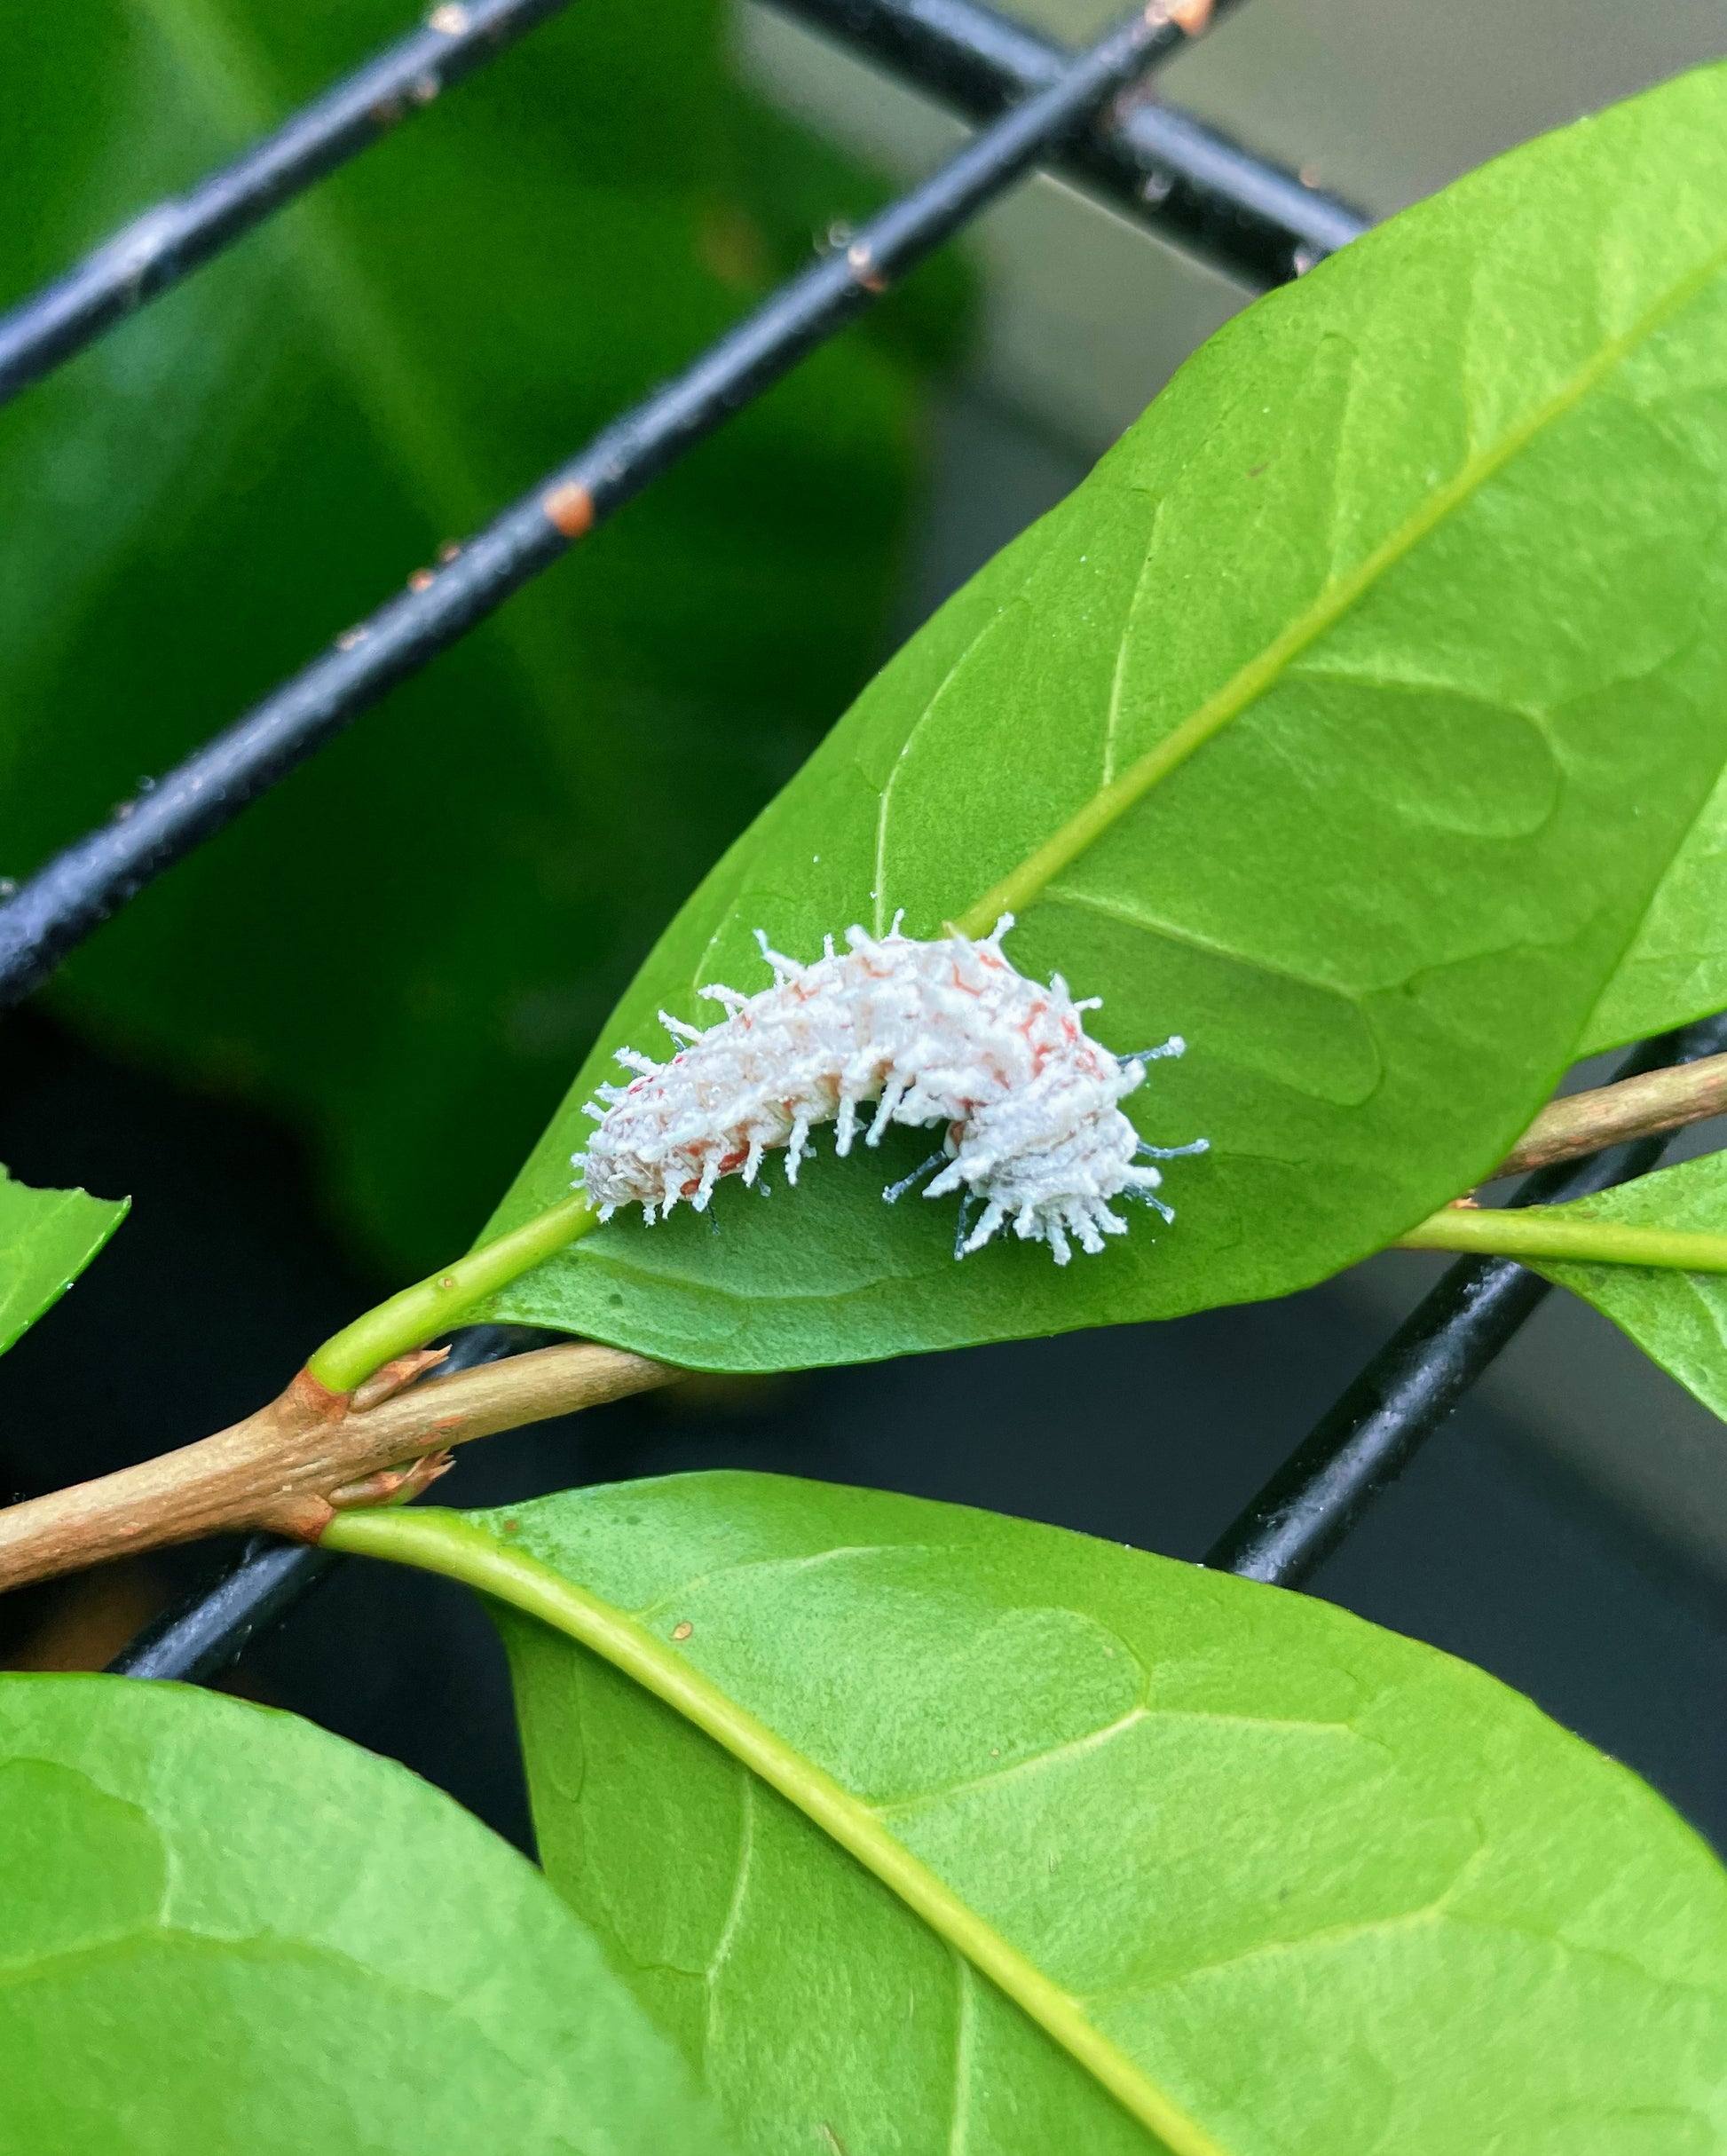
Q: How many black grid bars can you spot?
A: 5